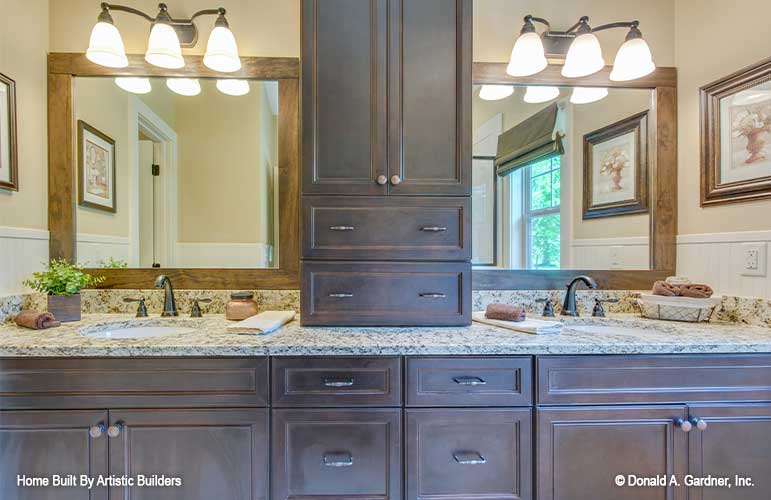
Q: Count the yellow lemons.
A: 0